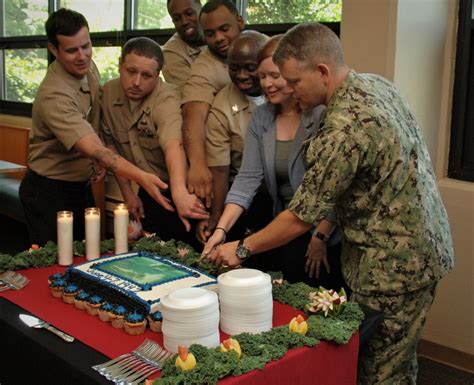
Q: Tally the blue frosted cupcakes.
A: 9